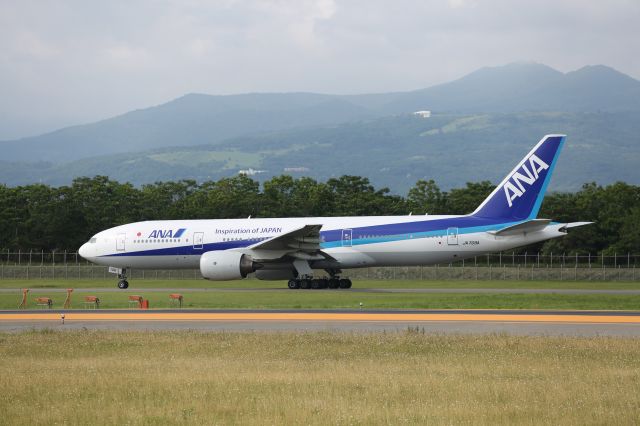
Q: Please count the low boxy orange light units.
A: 4